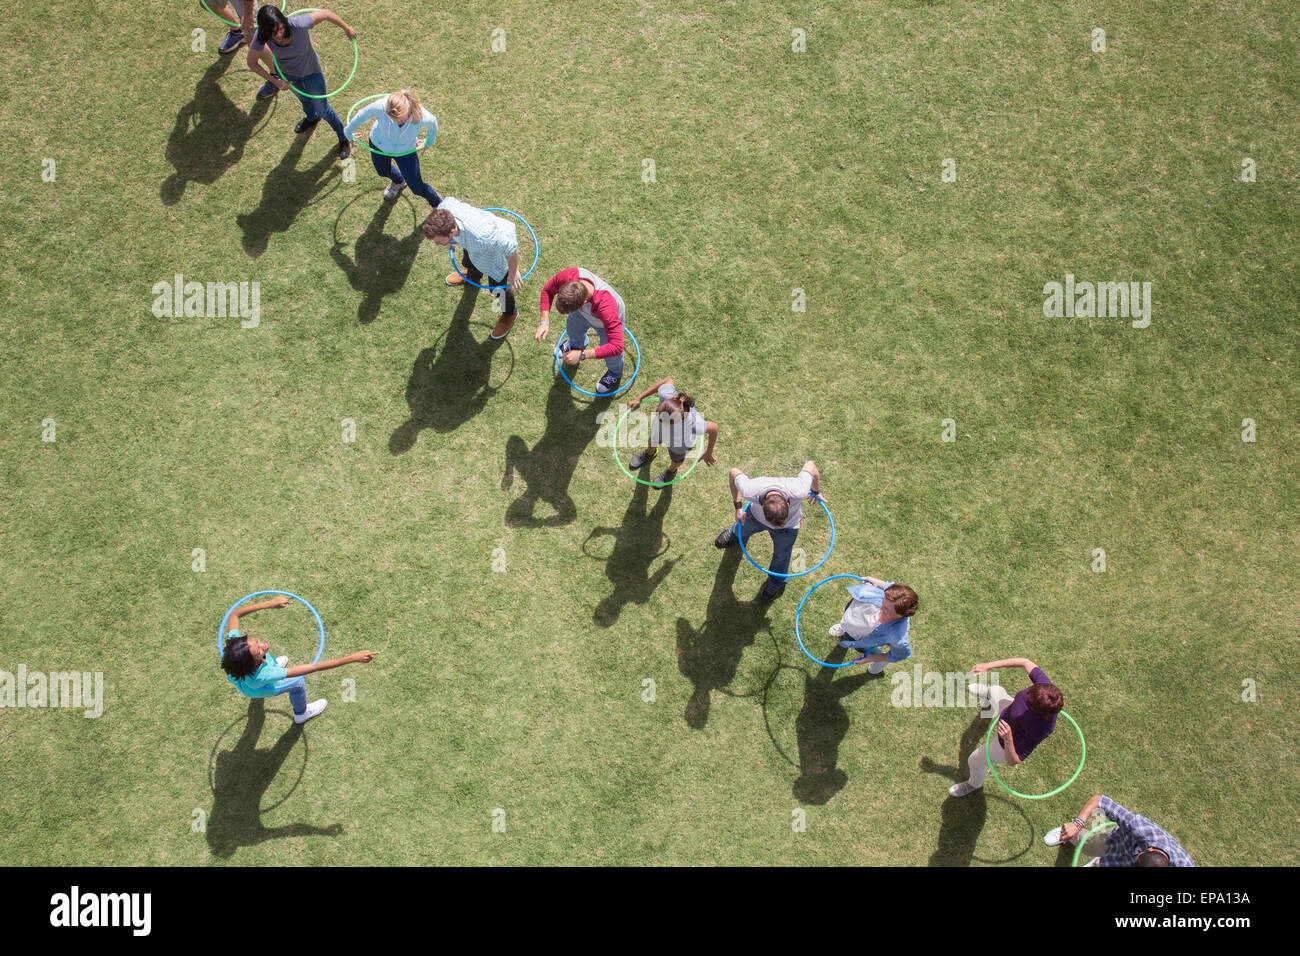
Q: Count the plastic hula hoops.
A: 11